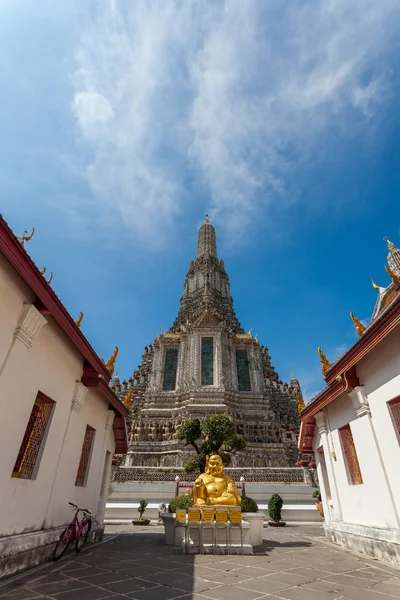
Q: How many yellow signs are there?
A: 5